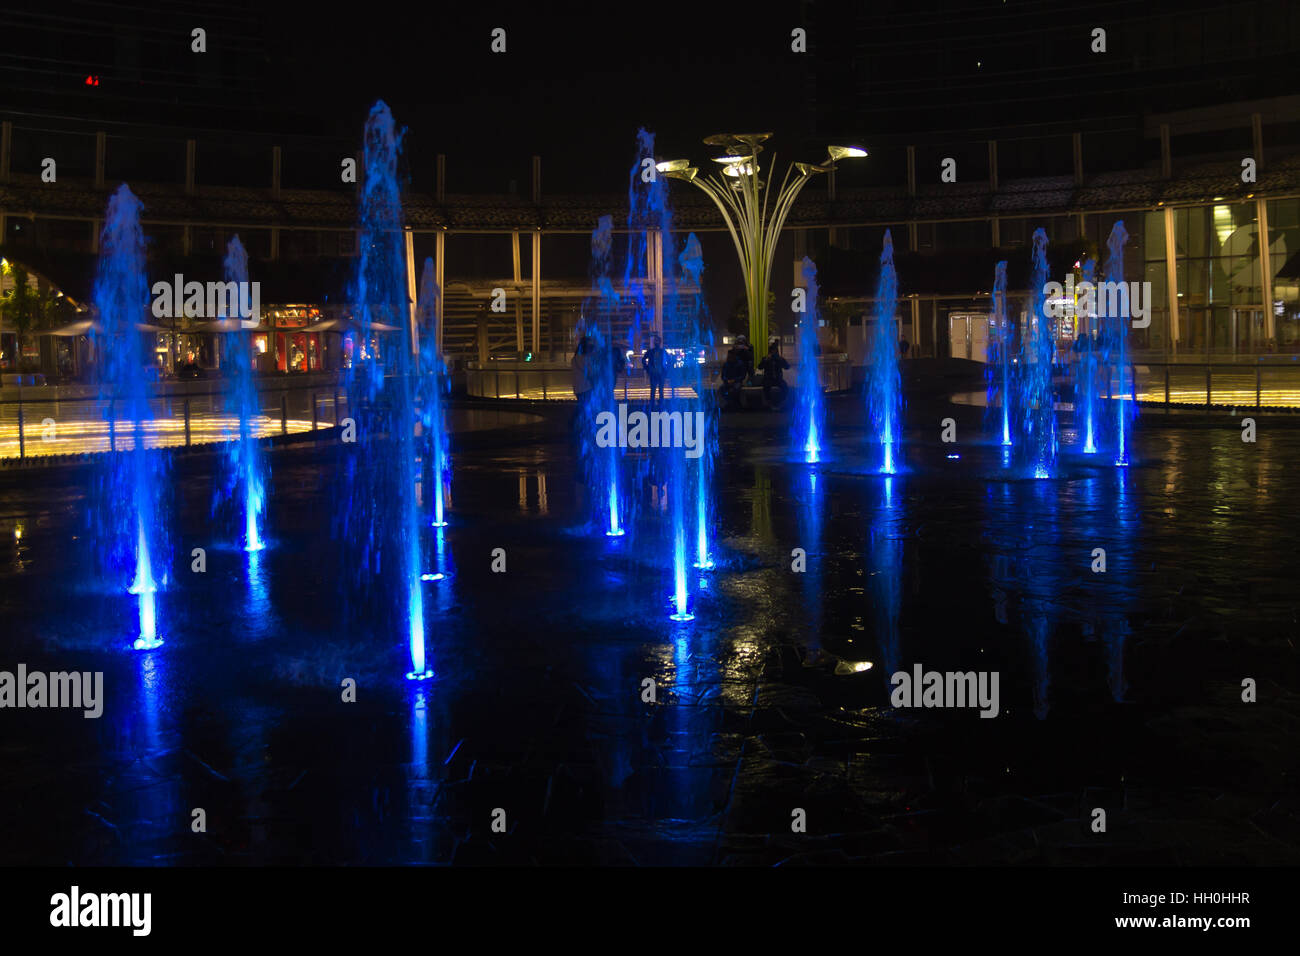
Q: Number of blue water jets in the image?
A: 13